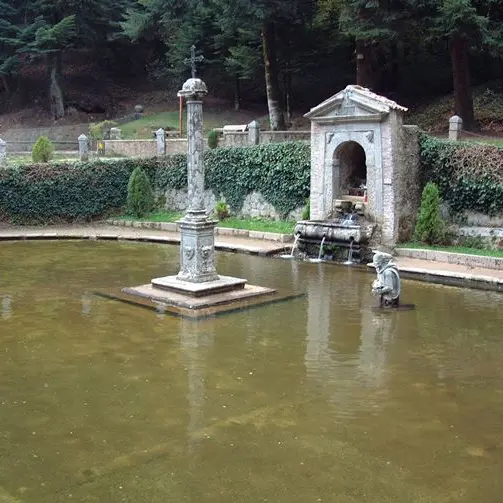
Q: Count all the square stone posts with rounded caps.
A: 5